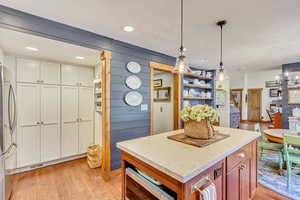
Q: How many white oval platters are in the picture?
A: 3